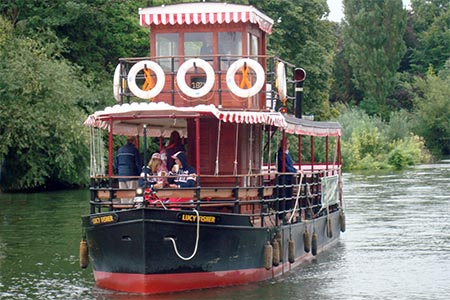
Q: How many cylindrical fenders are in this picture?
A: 9